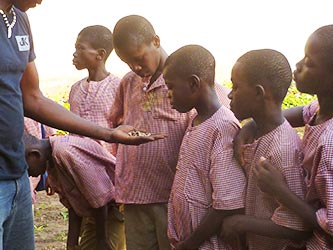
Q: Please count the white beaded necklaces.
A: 1